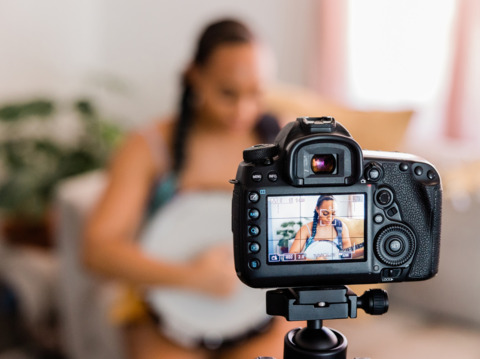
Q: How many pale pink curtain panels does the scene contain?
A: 2